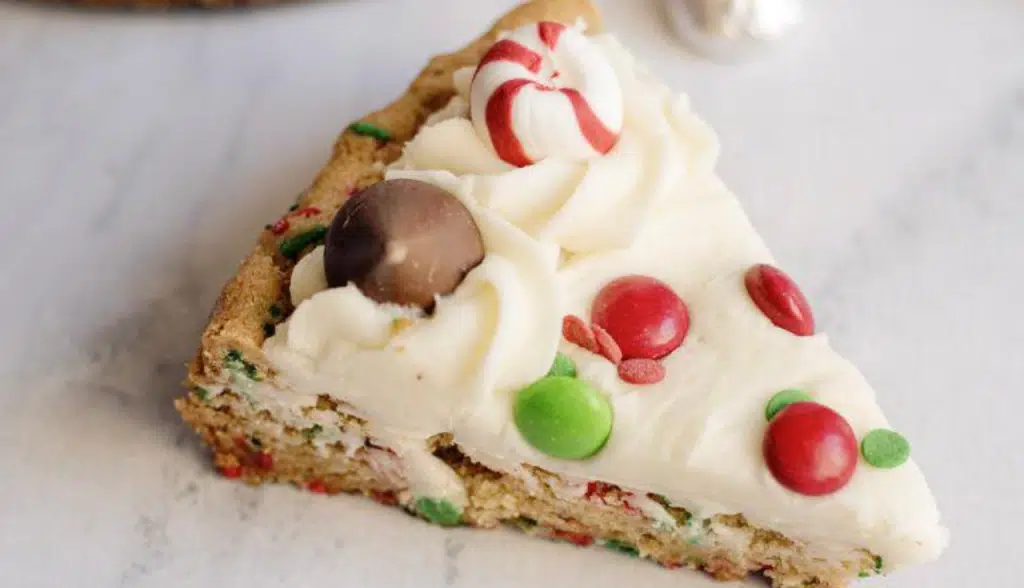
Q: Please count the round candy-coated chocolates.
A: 4